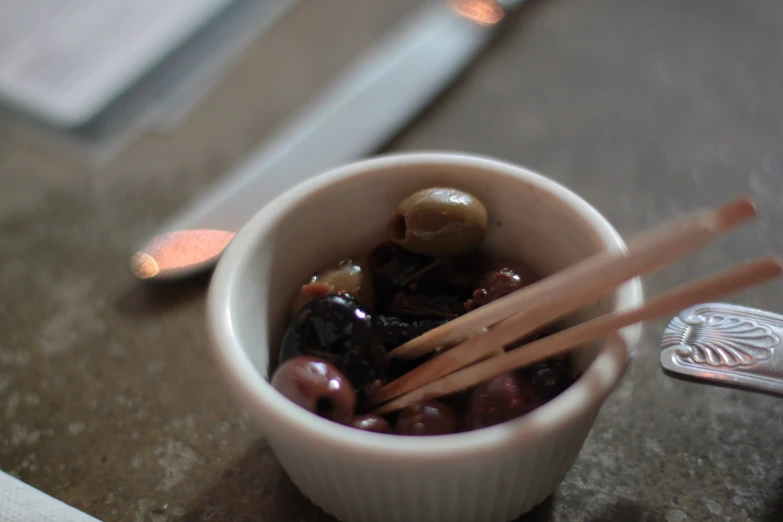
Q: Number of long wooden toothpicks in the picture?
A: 3